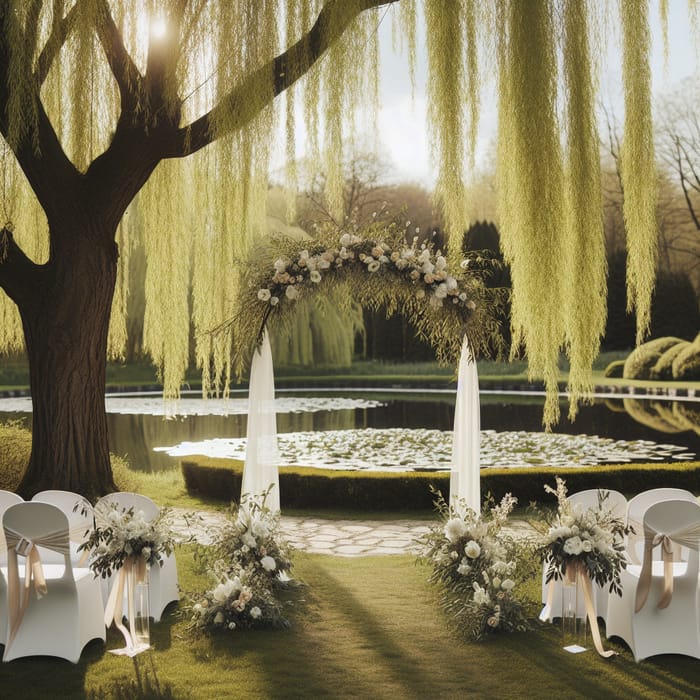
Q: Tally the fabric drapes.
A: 2